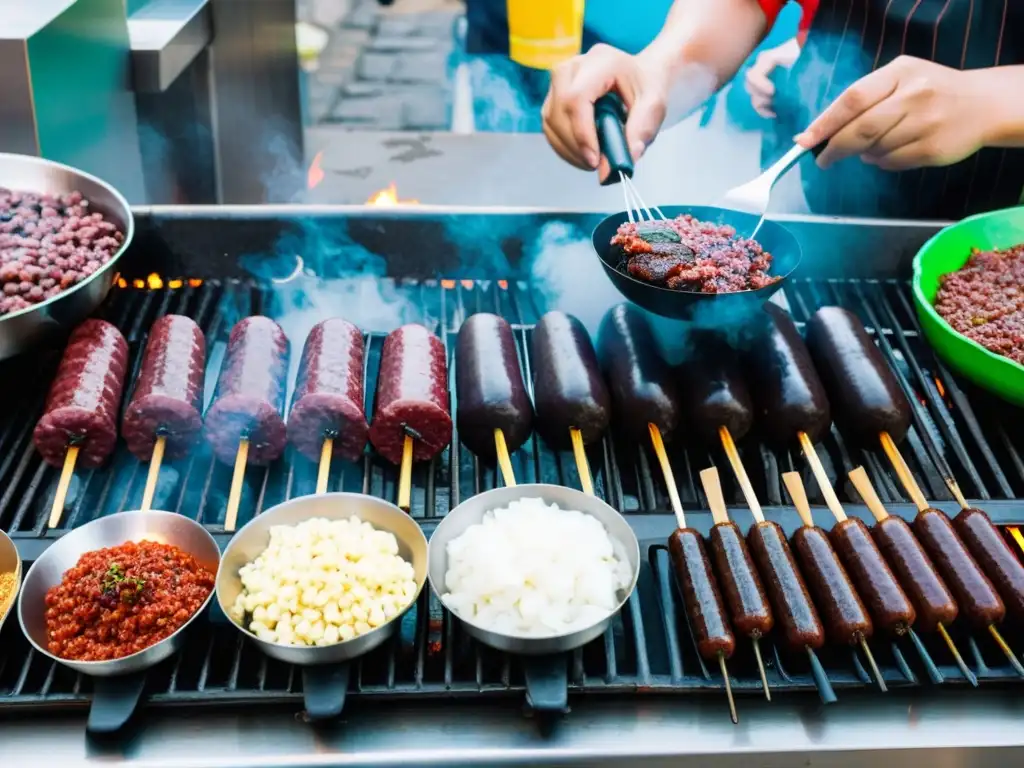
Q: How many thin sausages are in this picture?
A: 8